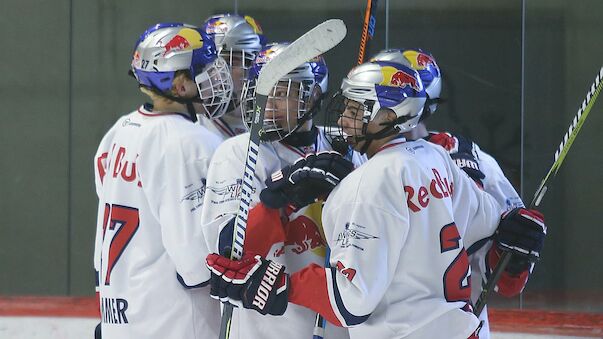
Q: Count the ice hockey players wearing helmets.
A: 5